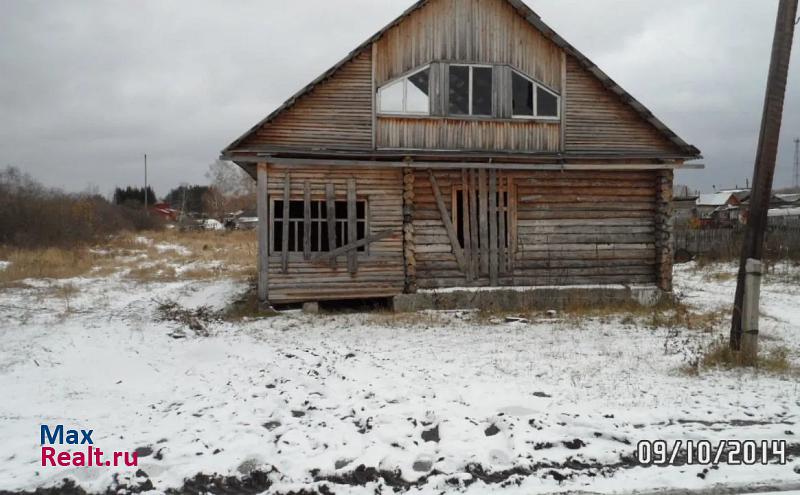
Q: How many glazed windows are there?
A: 3